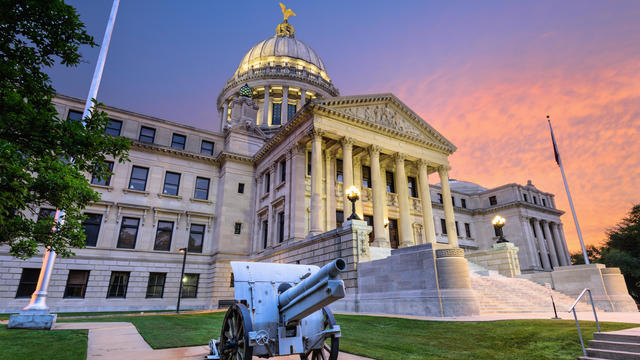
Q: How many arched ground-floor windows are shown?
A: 0